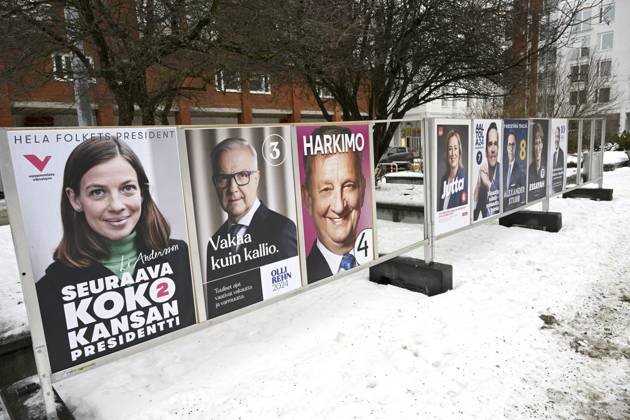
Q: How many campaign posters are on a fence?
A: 8